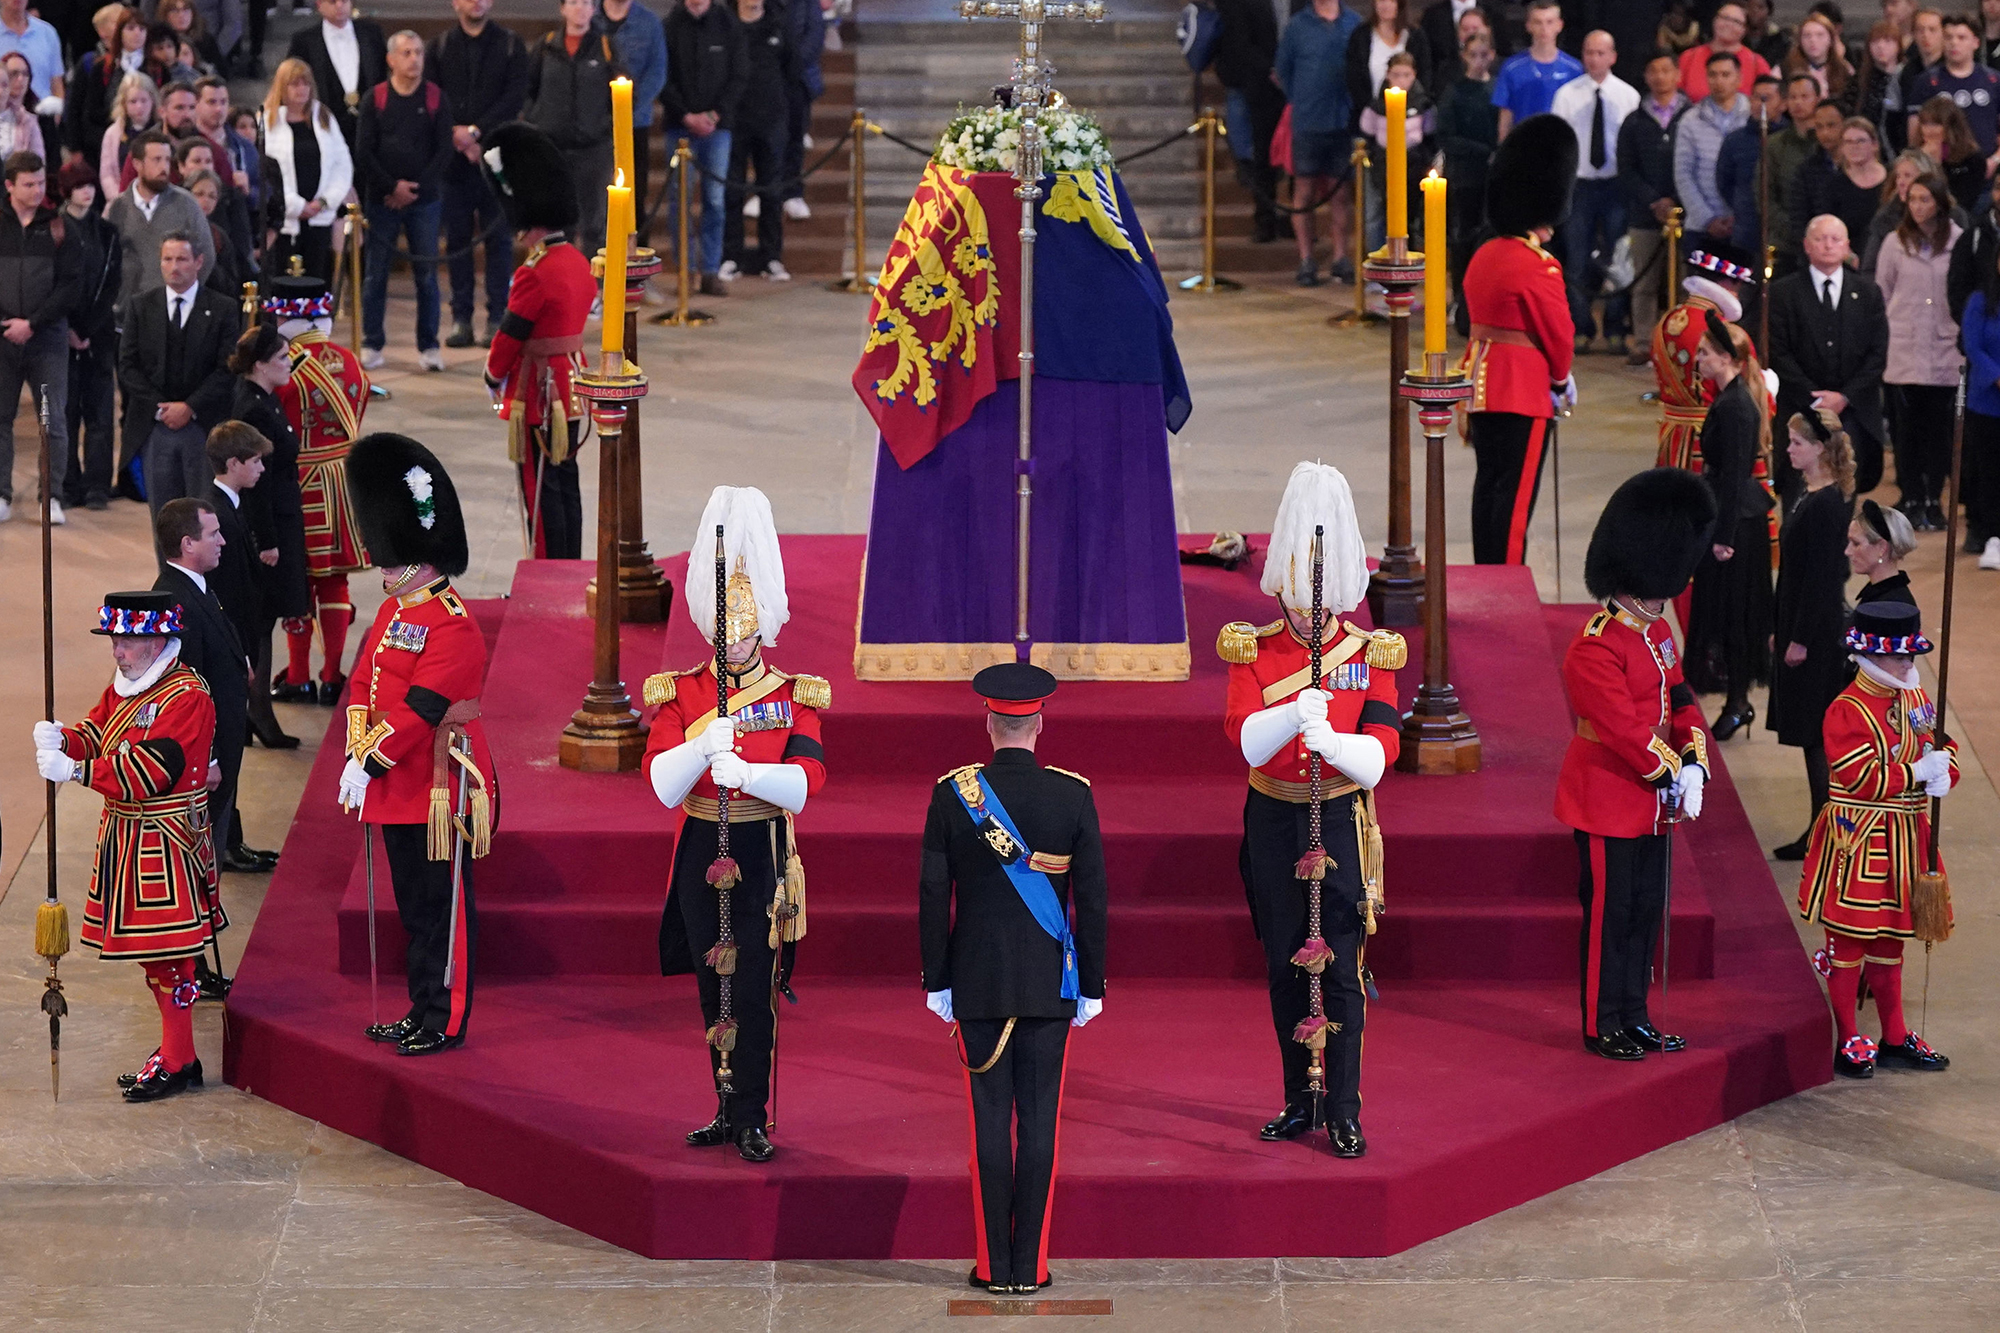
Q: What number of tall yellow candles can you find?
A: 4